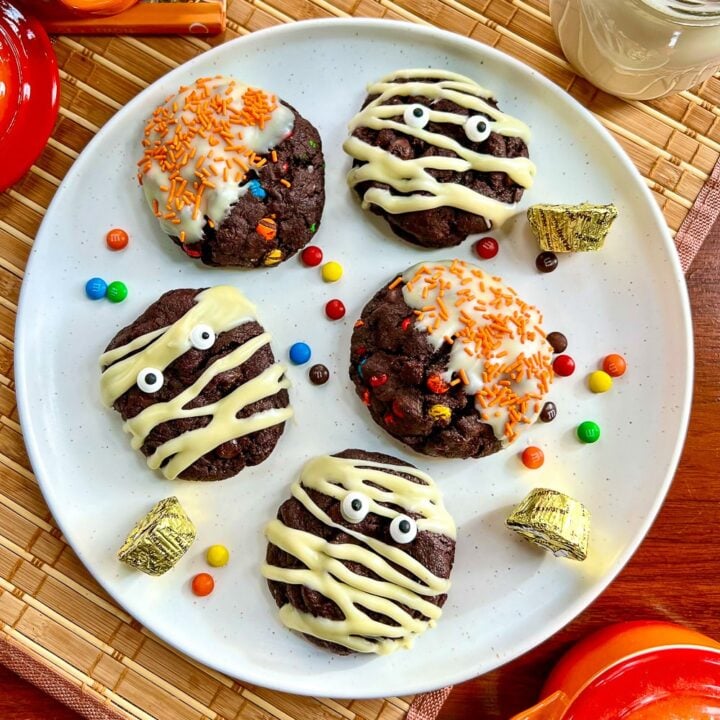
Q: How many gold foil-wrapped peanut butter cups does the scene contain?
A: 3